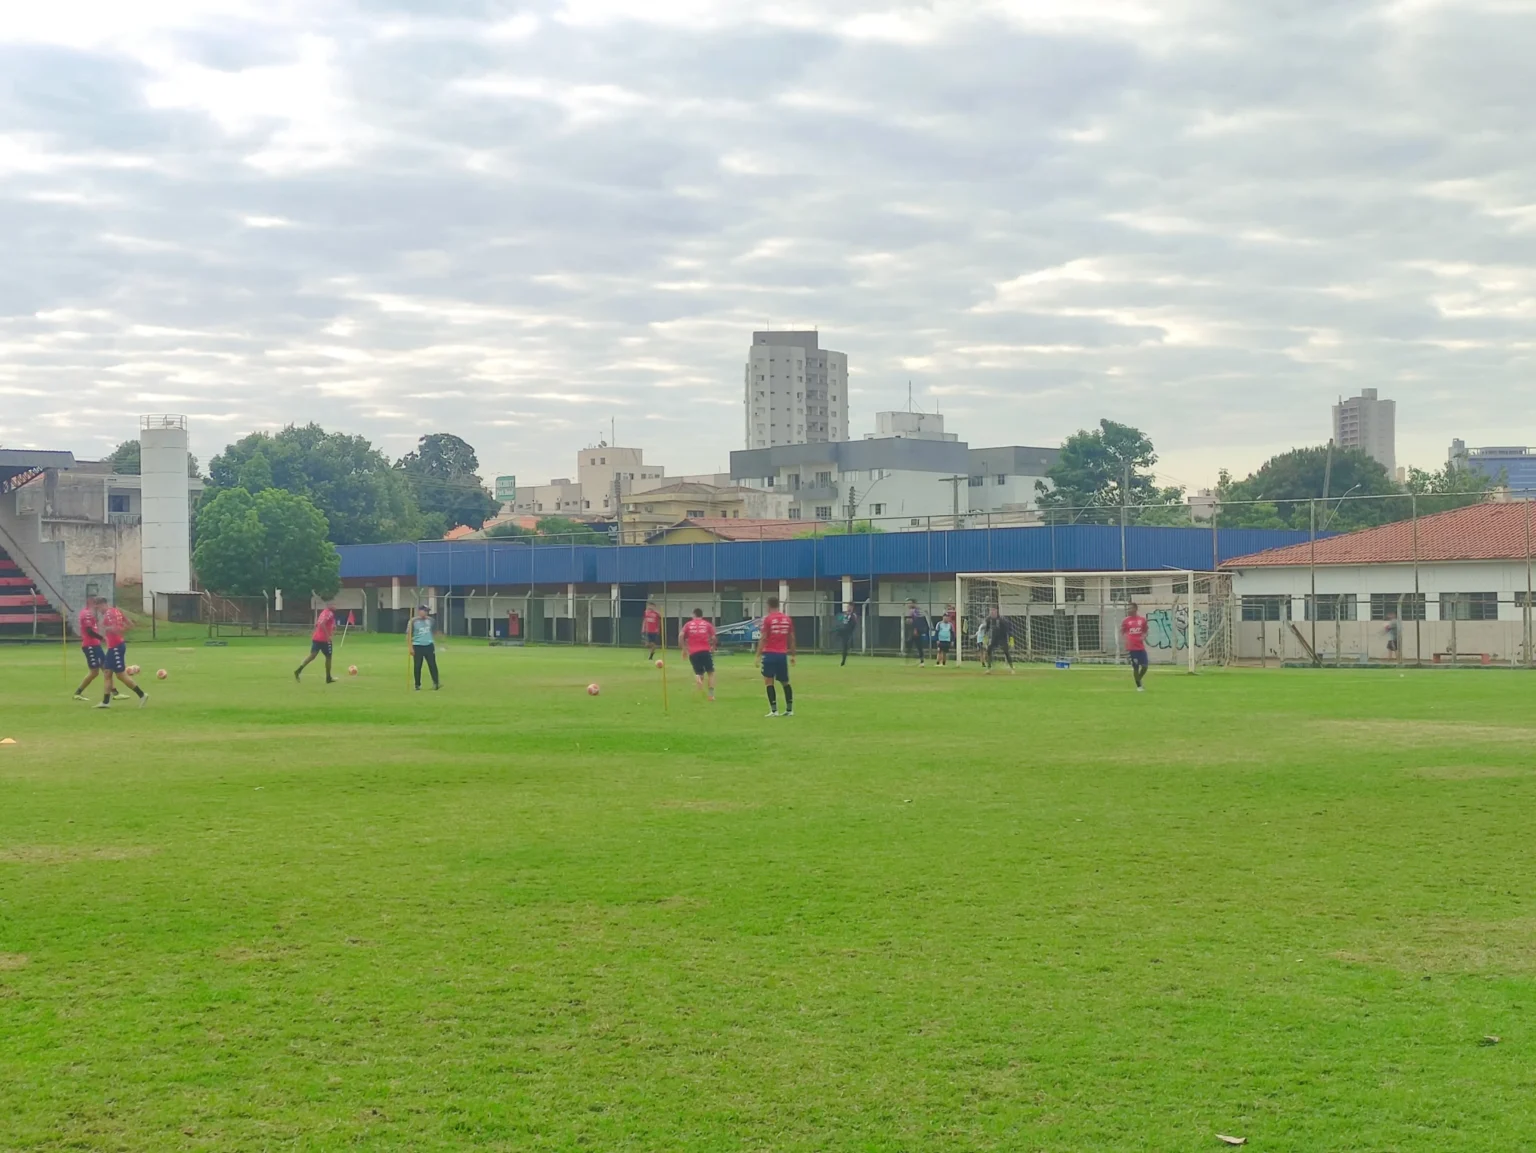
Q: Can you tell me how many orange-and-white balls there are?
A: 6